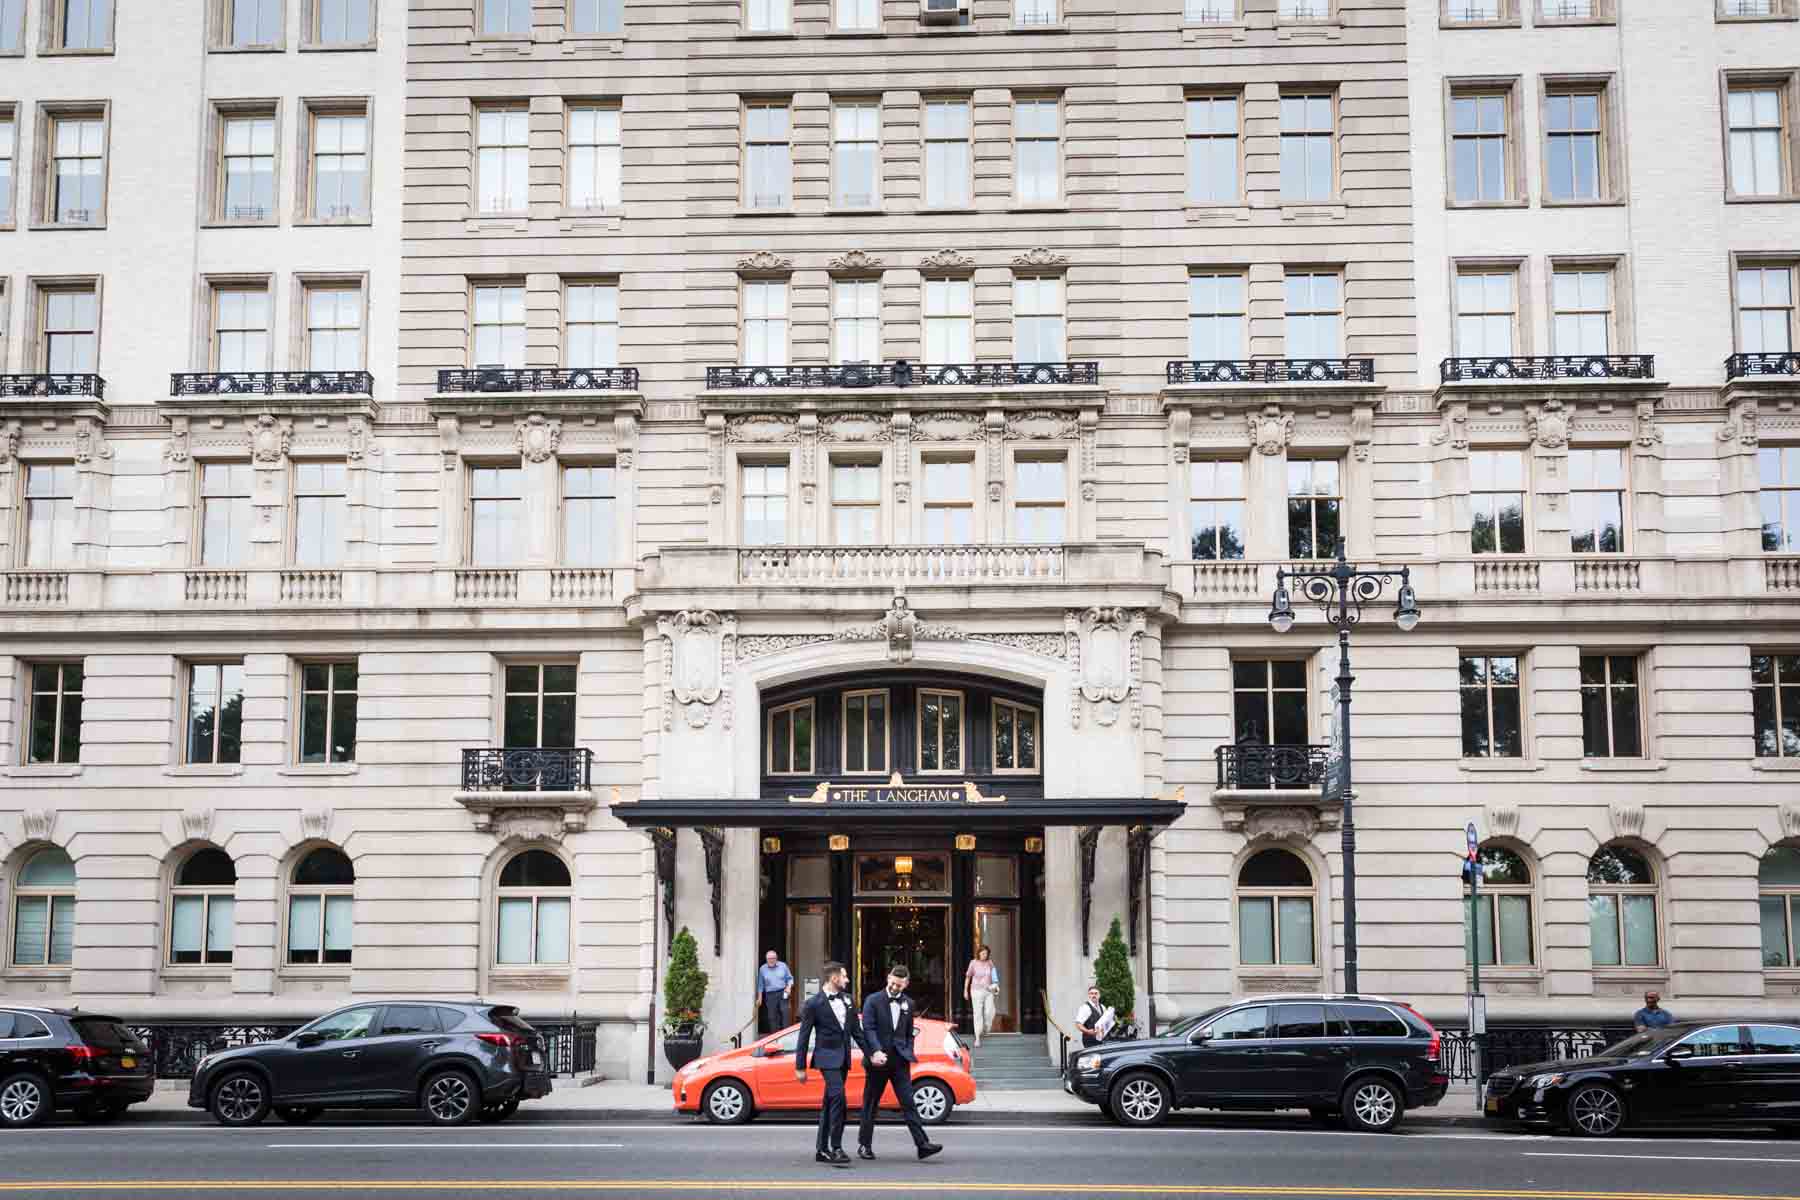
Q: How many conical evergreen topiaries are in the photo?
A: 2